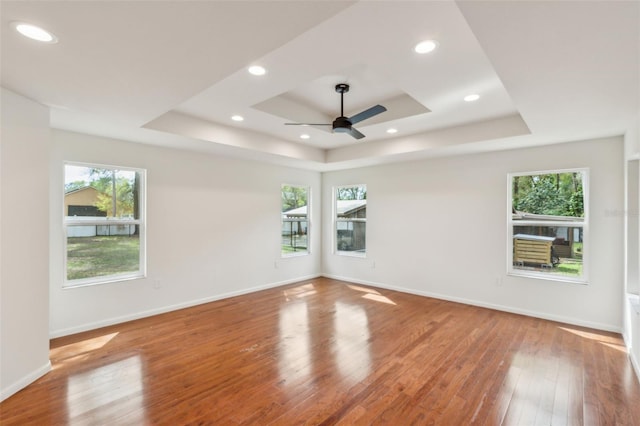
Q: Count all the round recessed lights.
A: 7